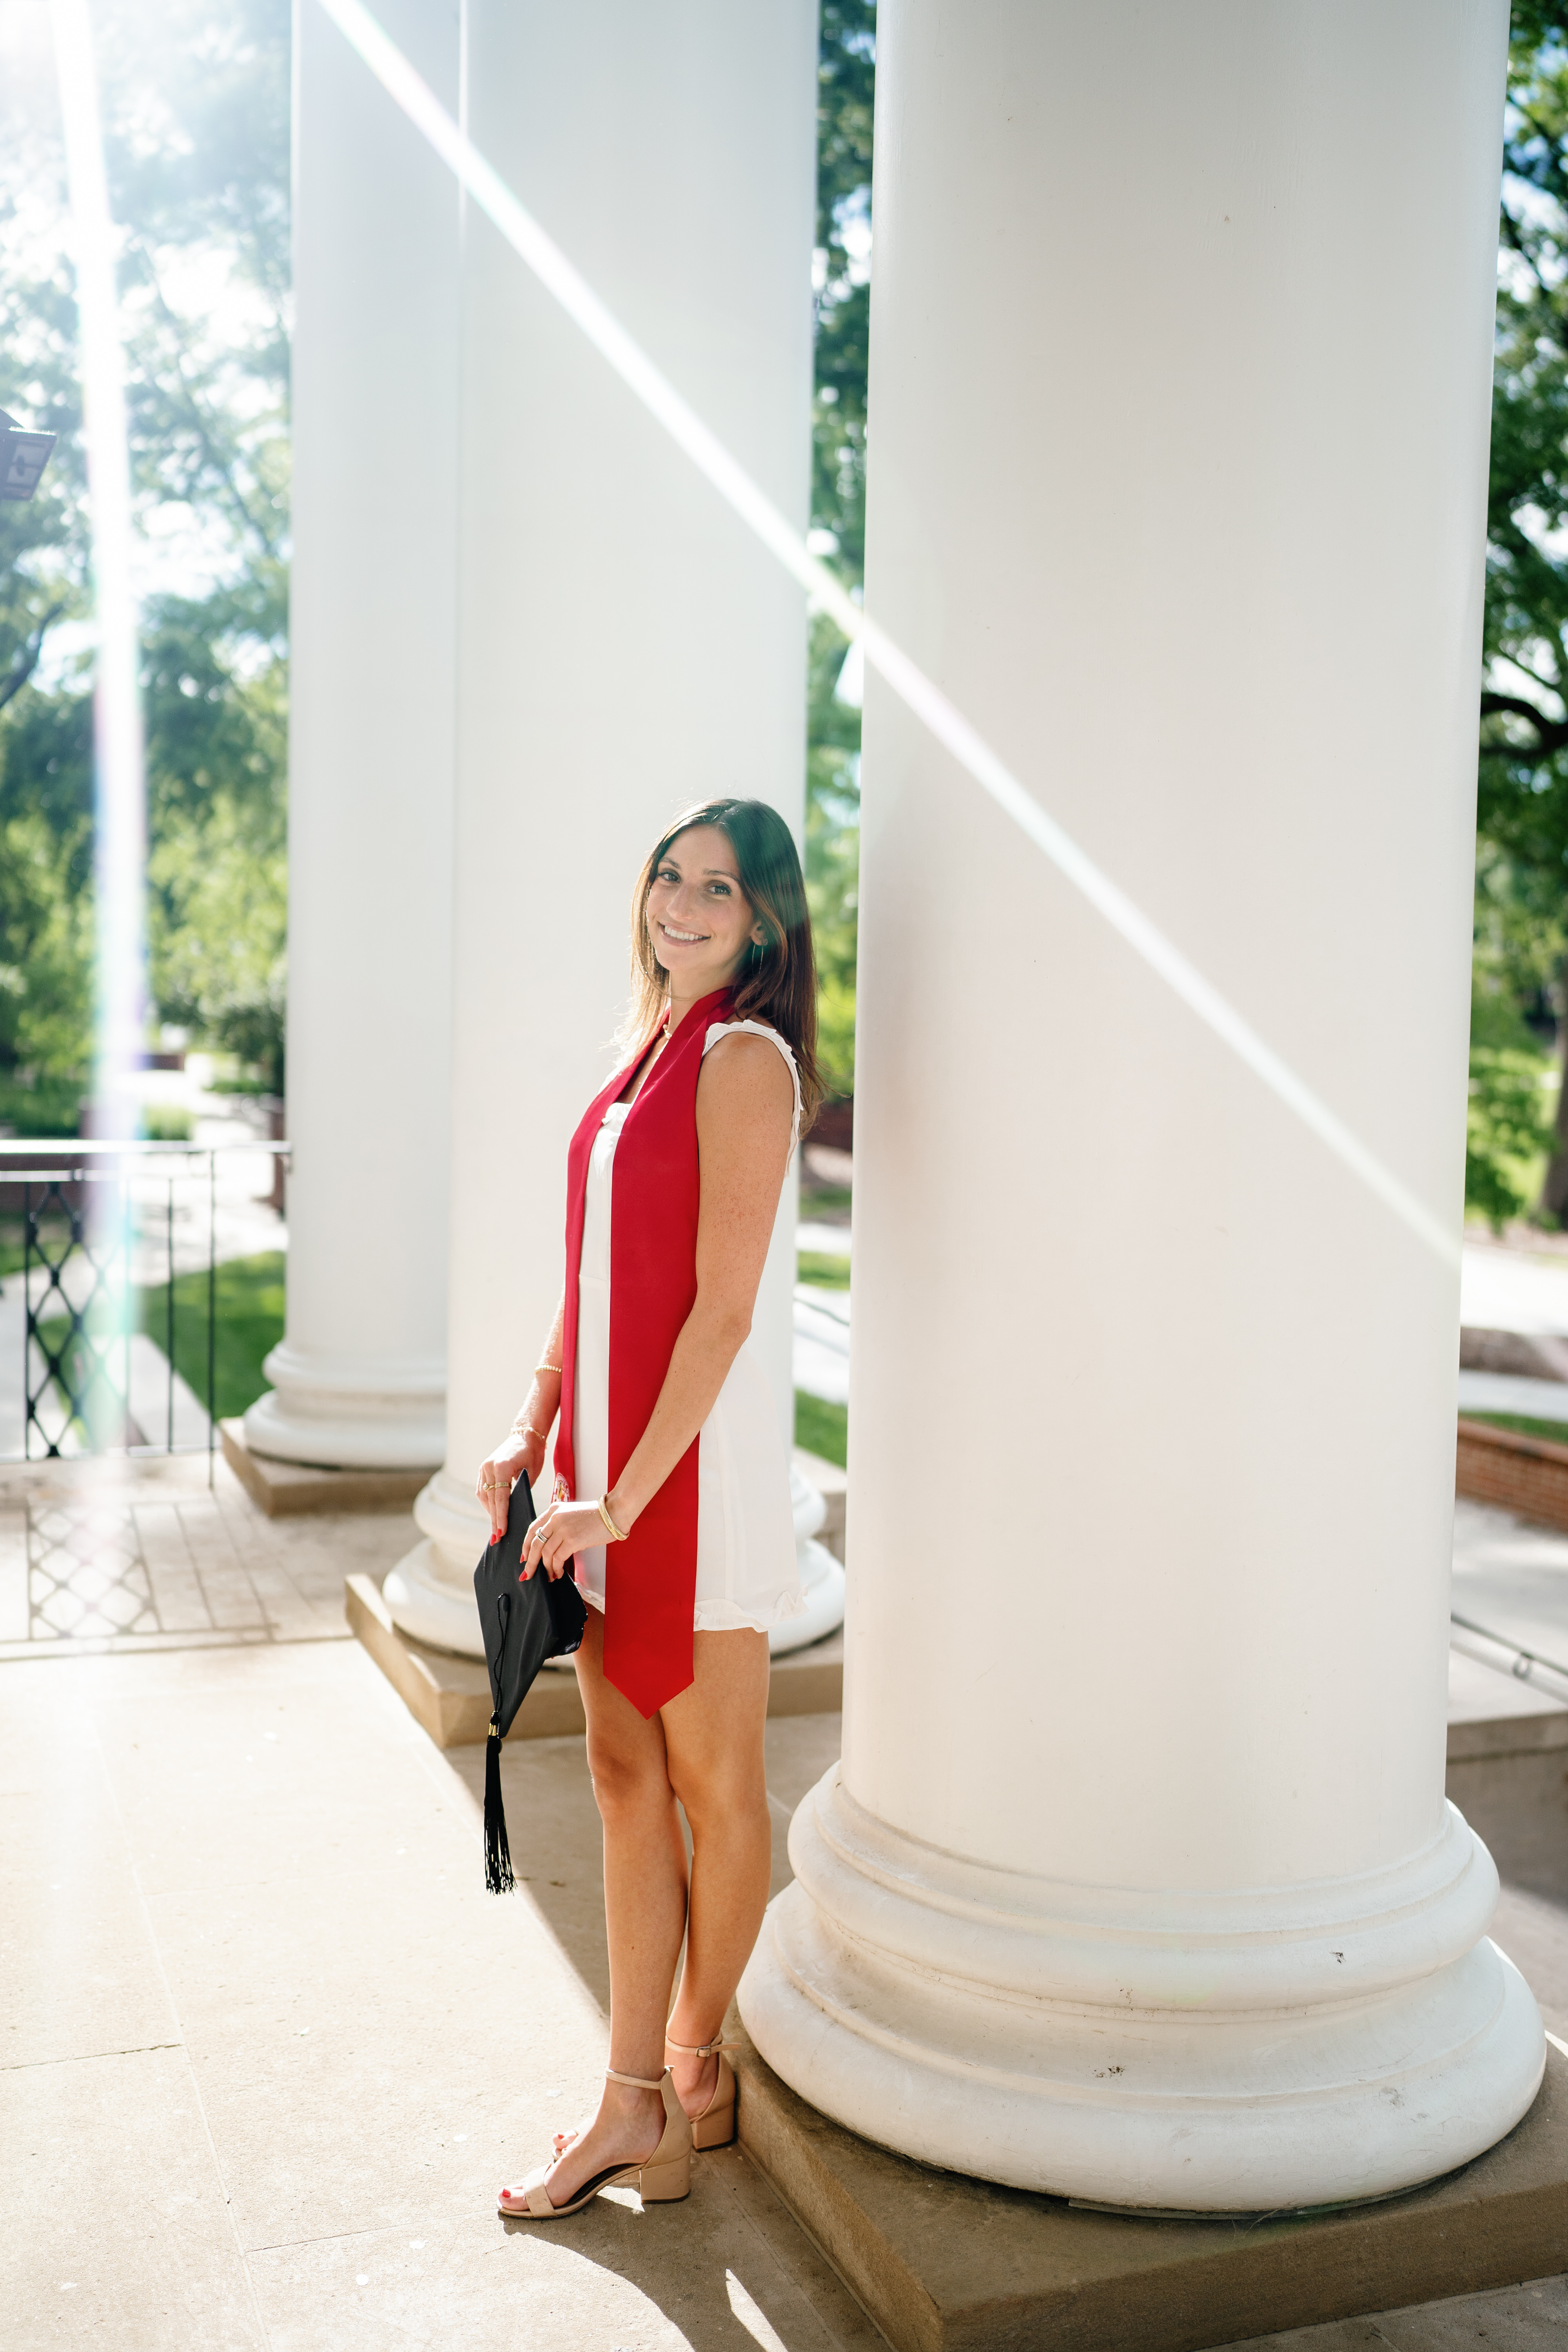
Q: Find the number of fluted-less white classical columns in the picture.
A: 3